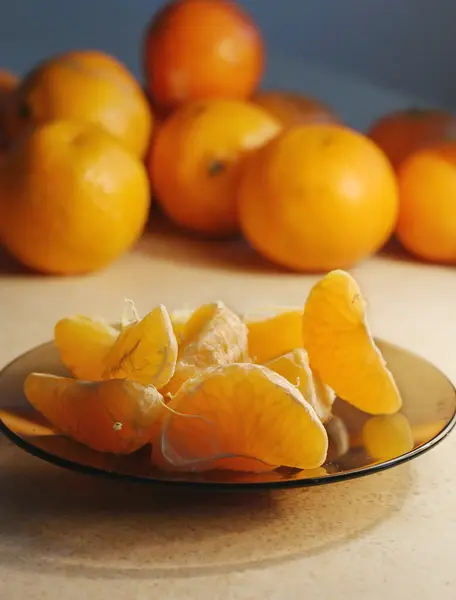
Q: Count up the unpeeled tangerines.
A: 9